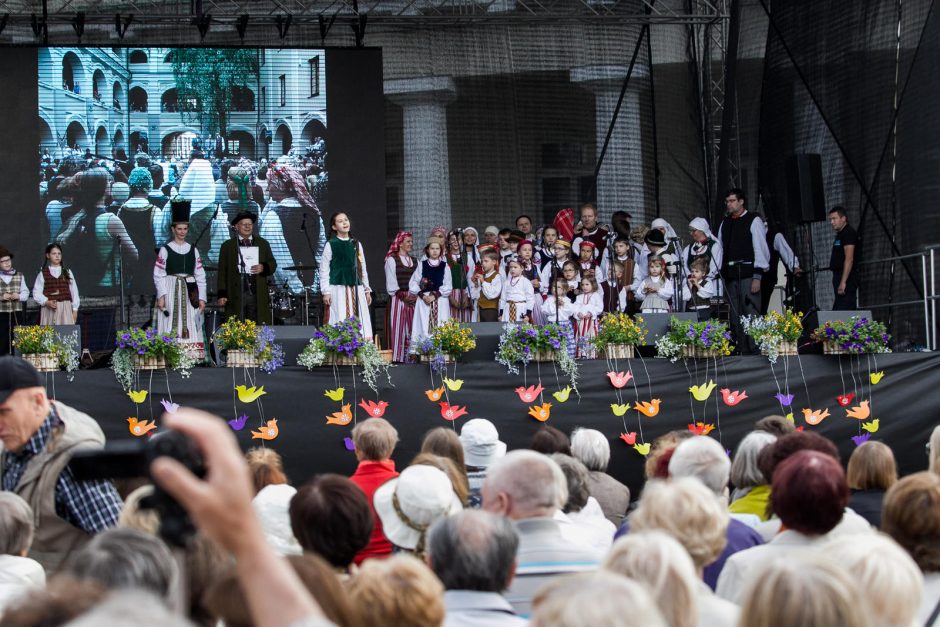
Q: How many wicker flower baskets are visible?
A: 10